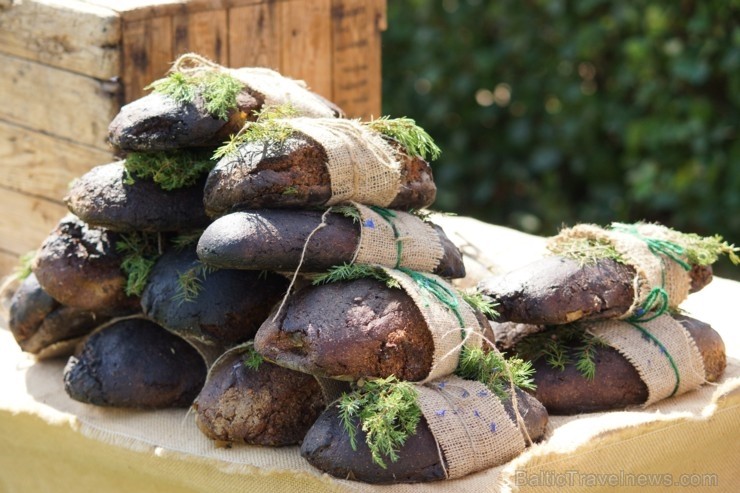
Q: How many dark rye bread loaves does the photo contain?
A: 13